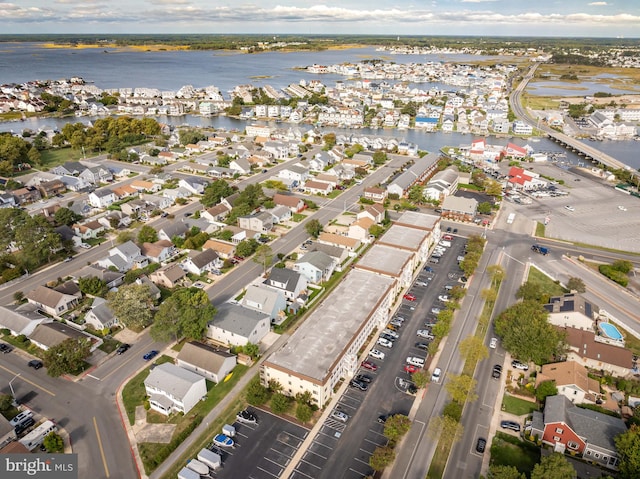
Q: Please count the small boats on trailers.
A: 3